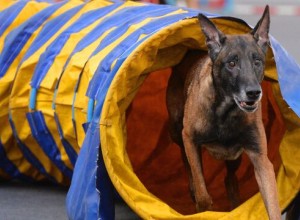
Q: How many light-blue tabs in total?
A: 2